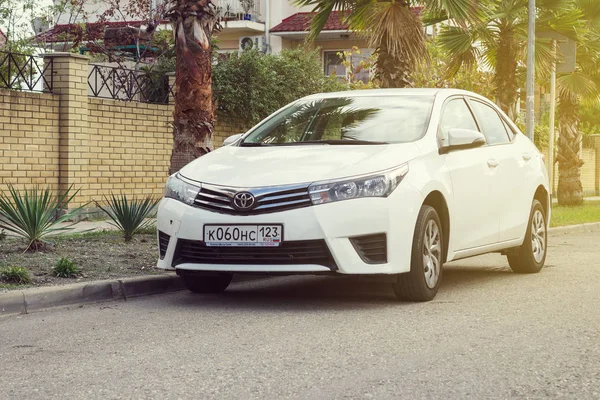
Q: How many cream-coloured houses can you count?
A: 1